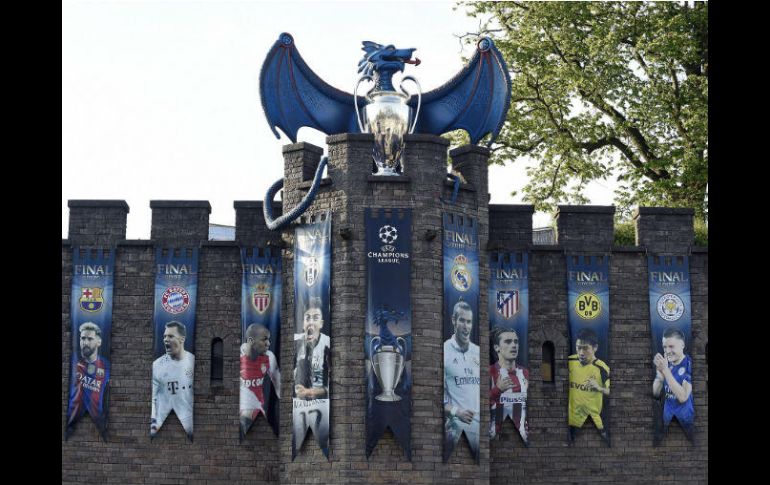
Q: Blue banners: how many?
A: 9